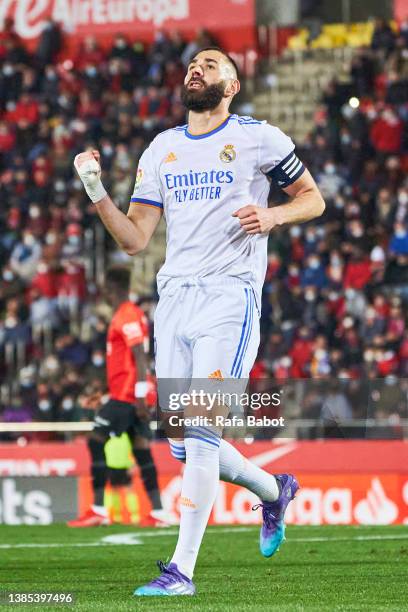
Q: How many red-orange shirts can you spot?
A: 1